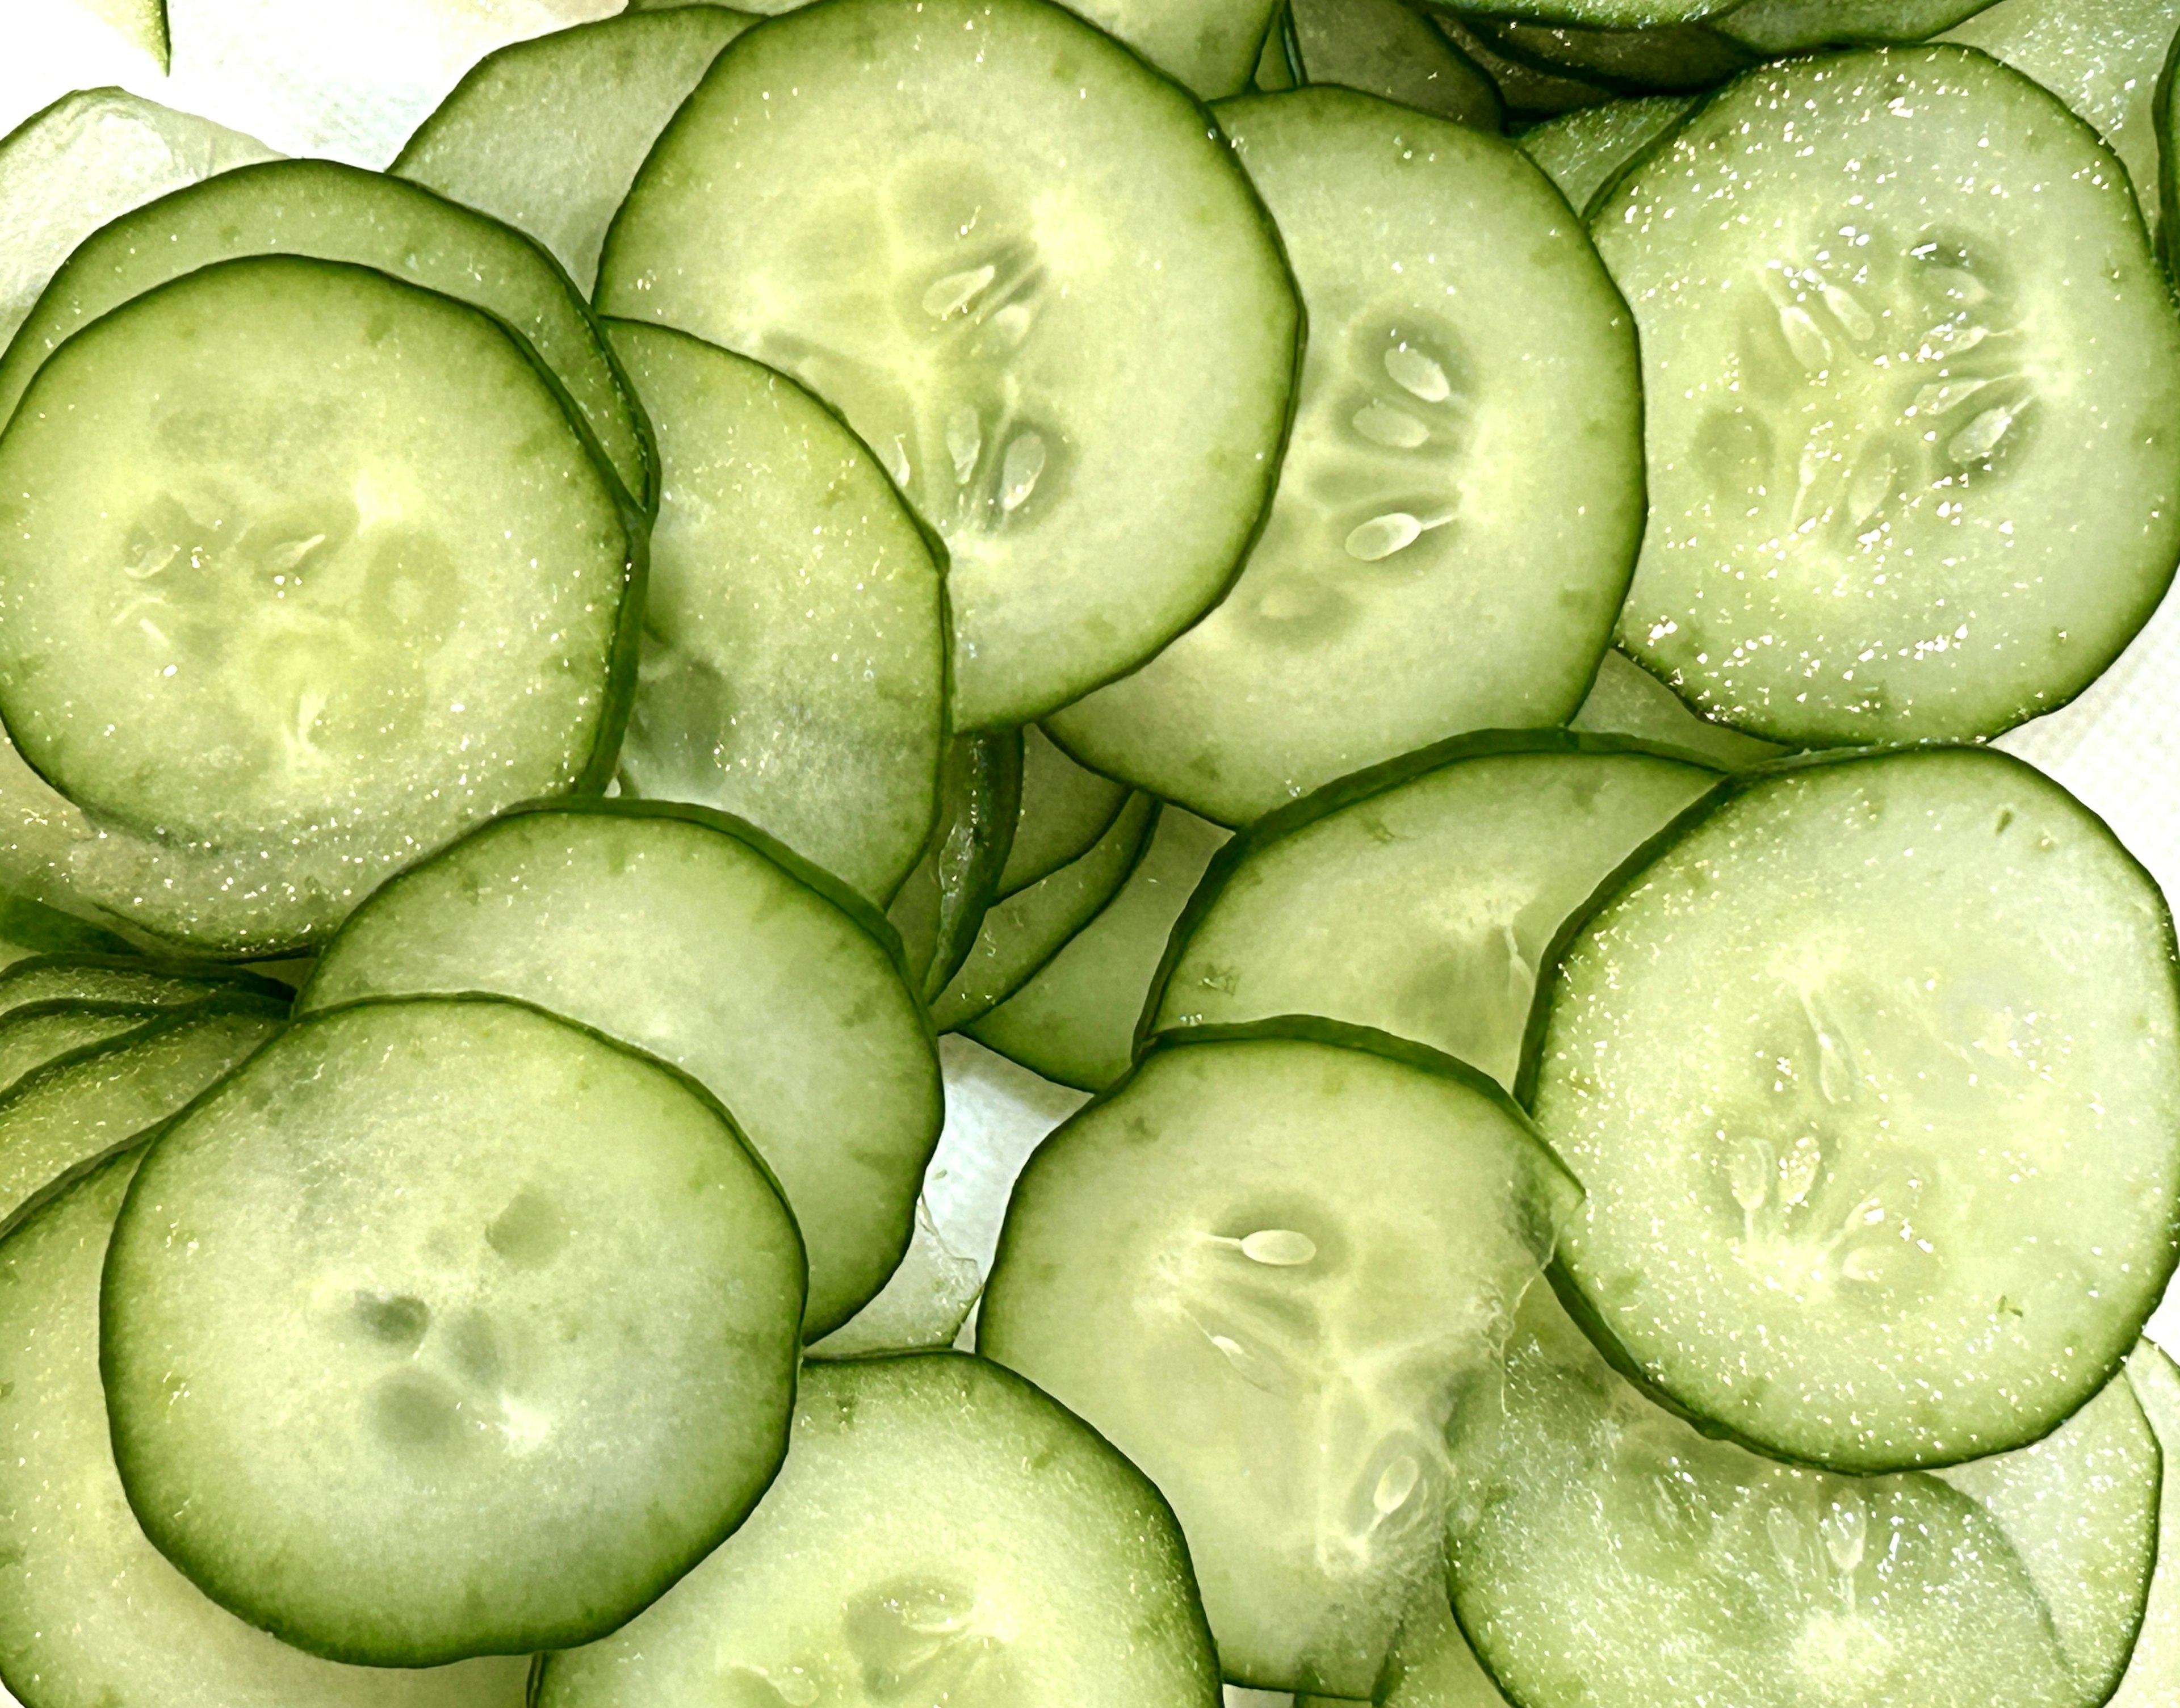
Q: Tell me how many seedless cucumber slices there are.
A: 1